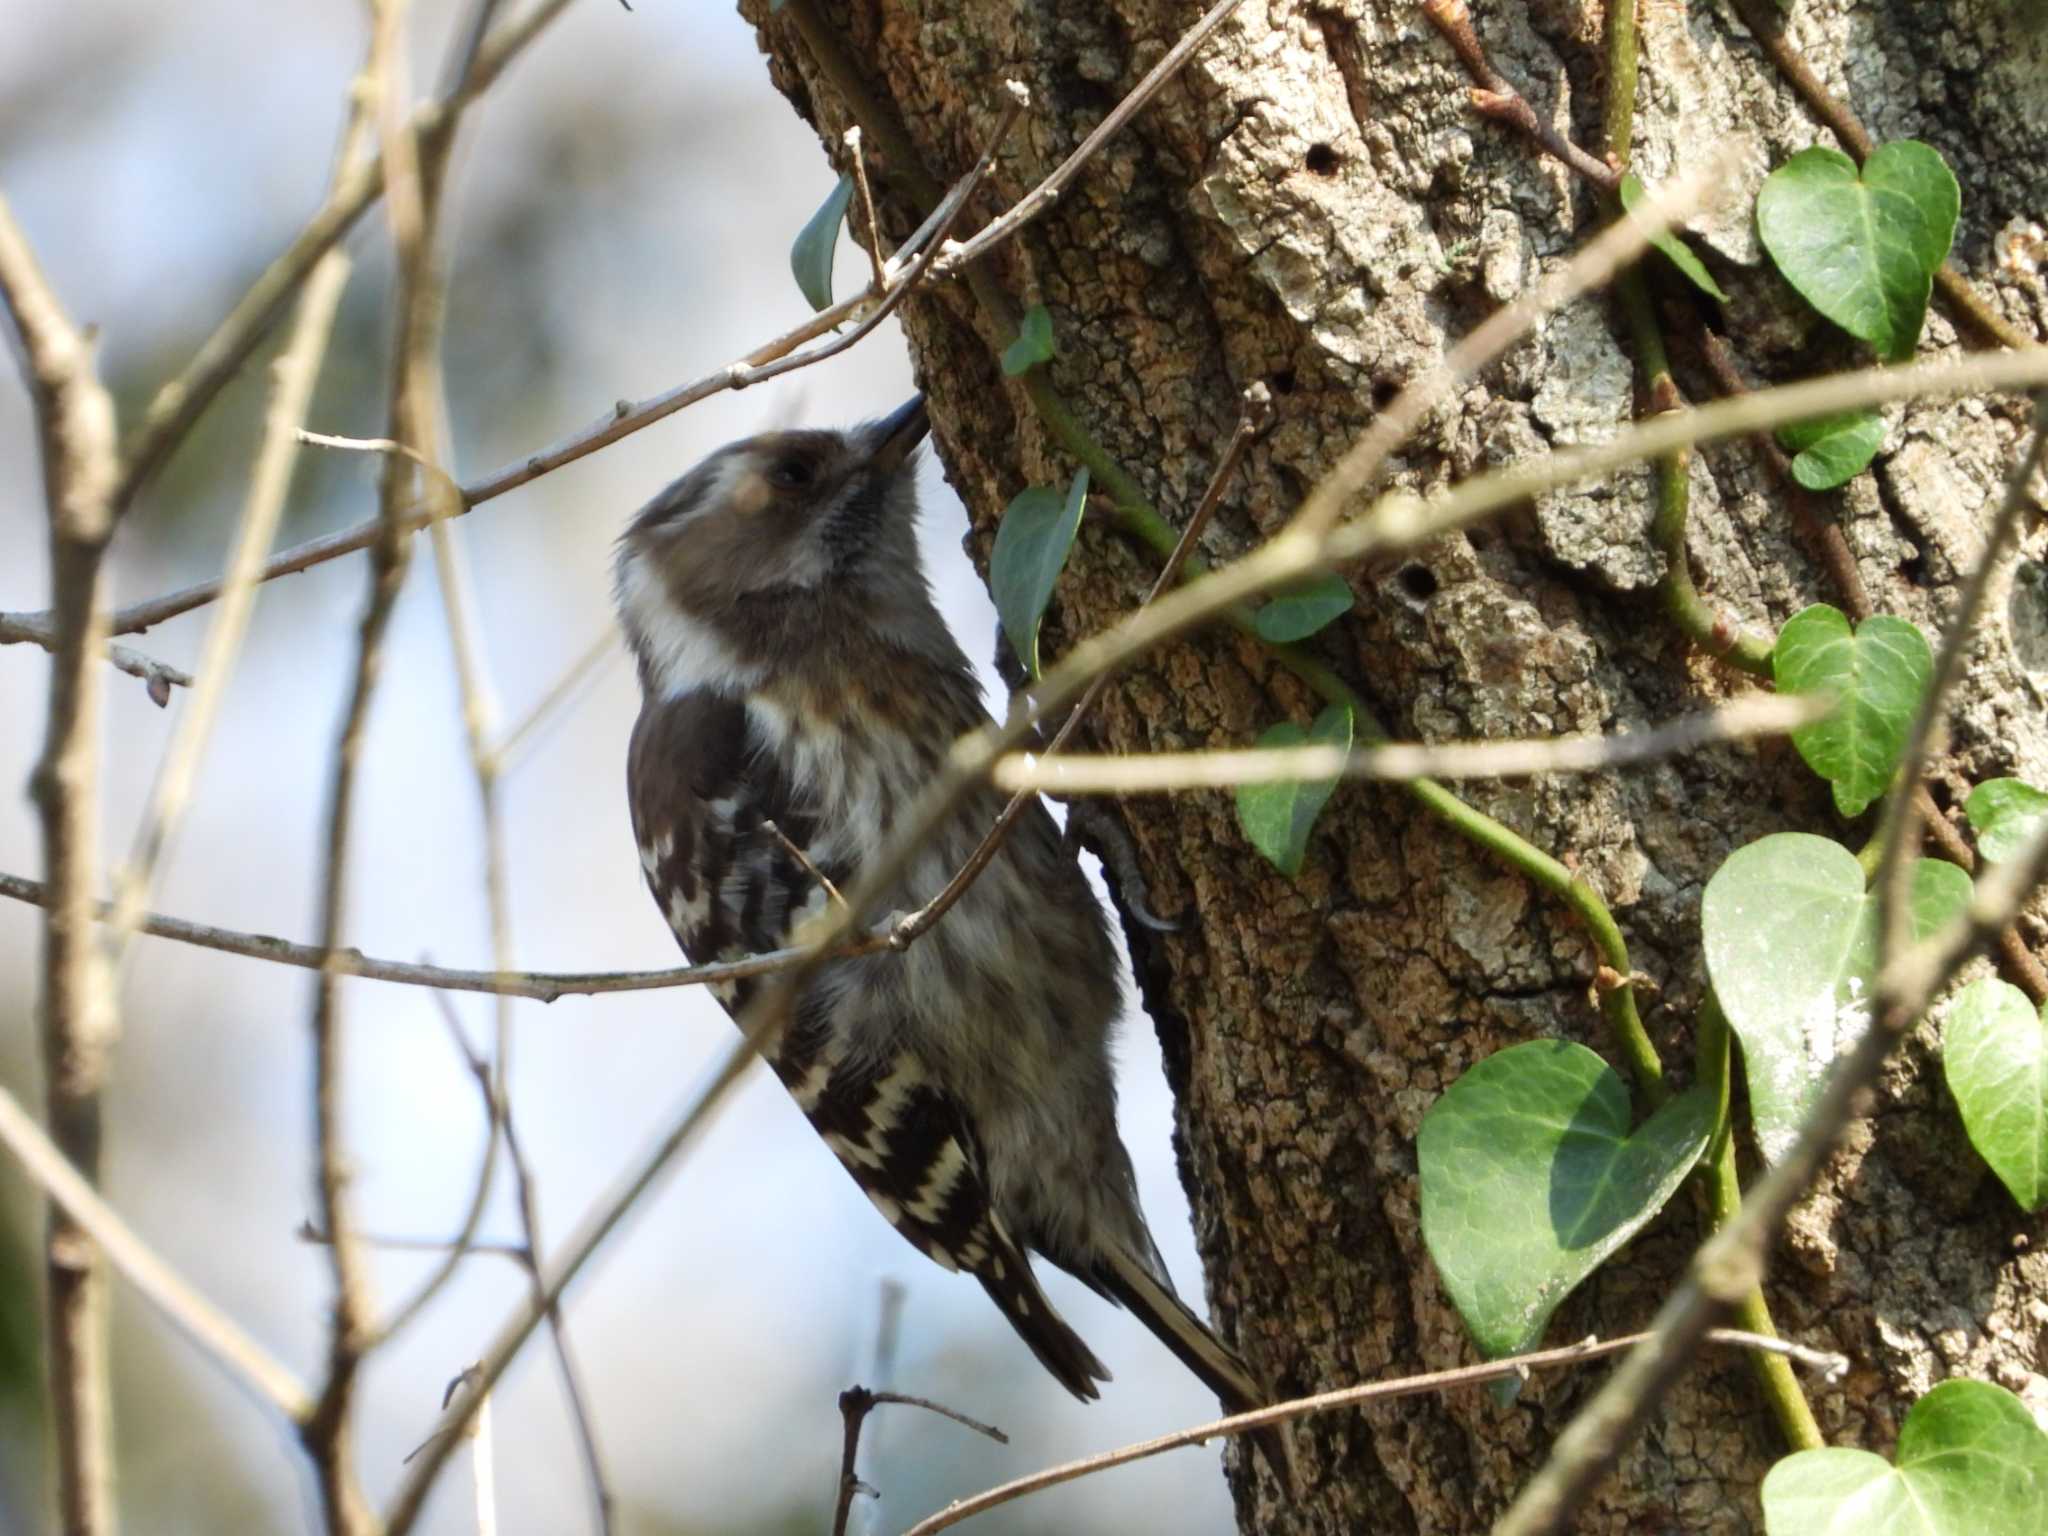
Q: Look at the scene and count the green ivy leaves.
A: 14